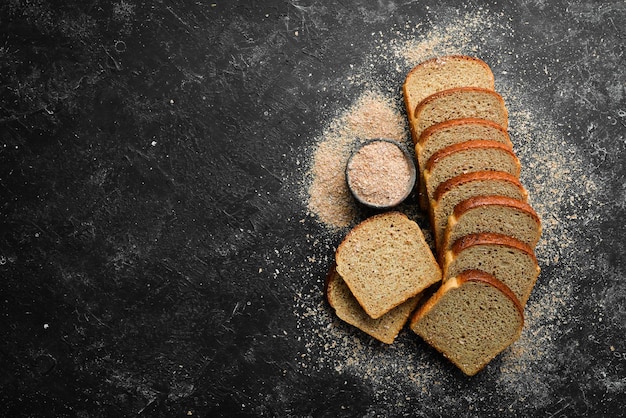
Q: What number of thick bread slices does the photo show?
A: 10